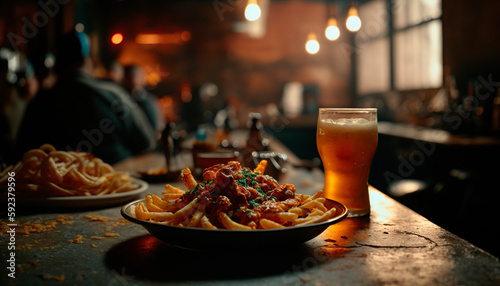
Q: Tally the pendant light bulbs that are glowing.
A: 4